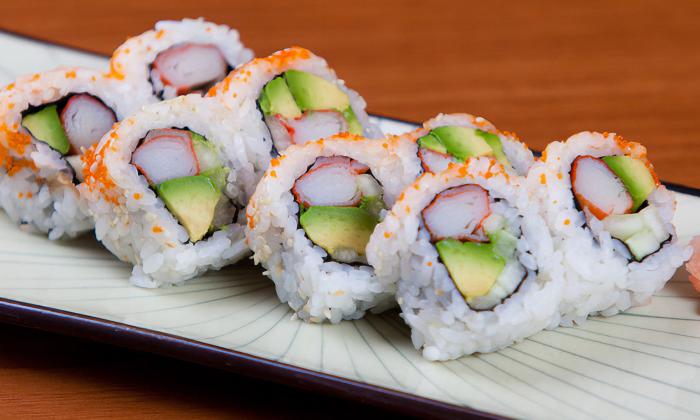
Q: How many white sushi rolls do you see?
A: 8